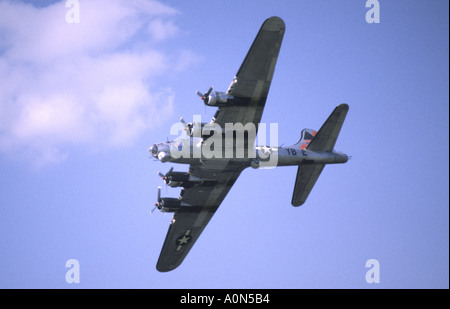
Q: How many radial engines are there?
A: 4